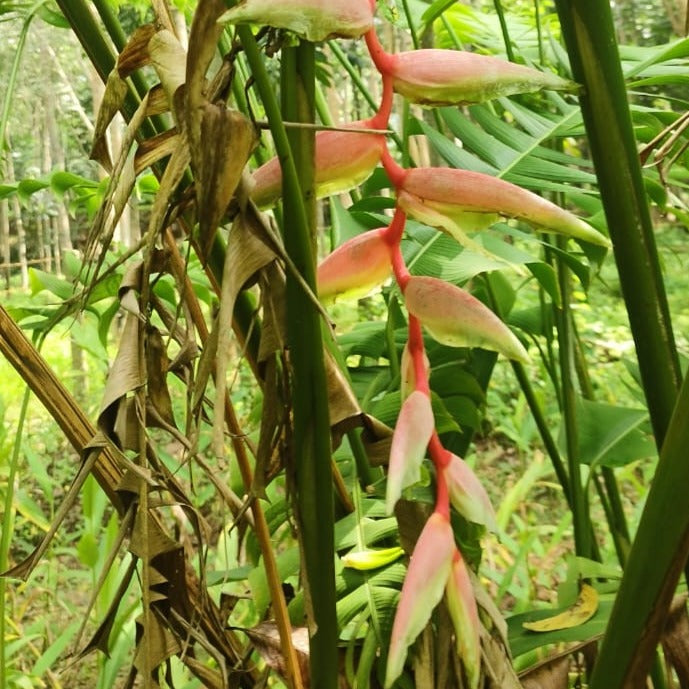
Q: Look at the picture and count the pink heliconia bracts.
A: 11